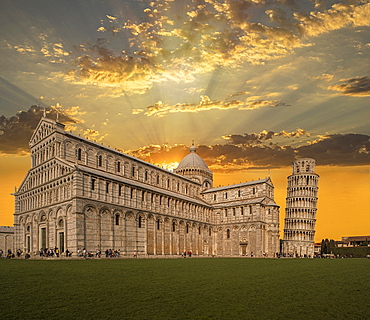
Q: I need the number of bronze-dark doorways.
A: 3